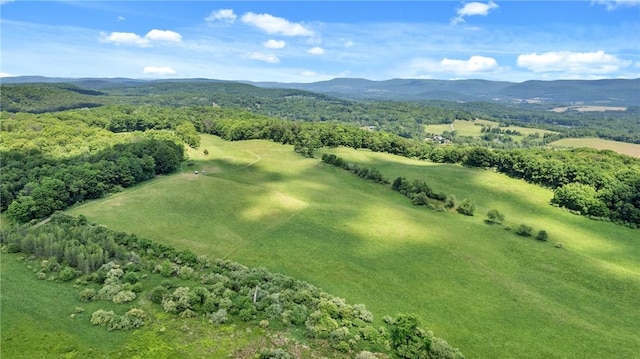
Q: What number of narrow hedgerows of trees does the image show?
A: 1